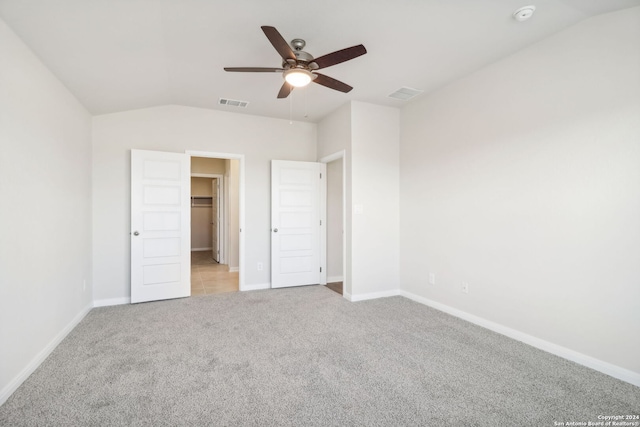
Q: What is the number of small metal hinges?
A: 3